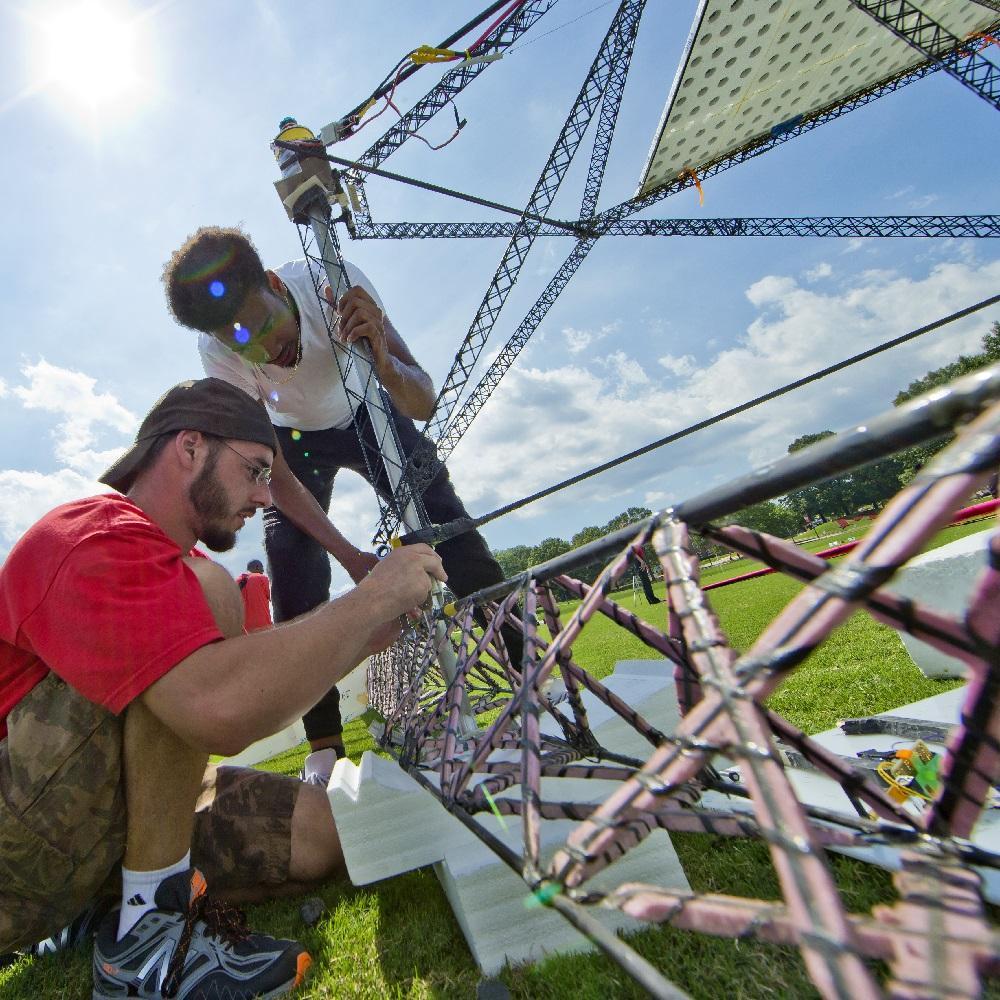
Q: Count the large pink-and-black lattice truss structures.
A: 1